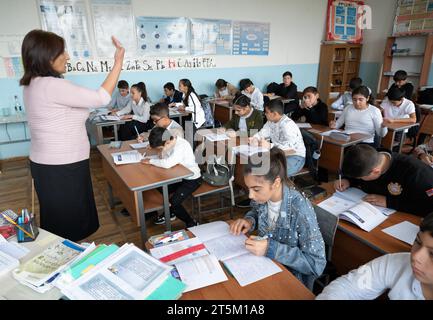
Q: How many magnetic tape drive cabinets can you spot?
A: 0